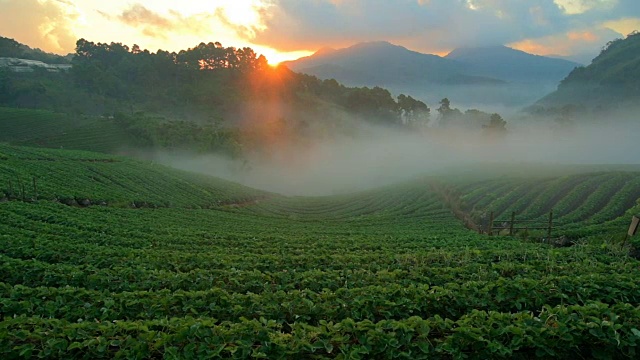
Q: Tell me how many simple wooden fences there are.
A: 1